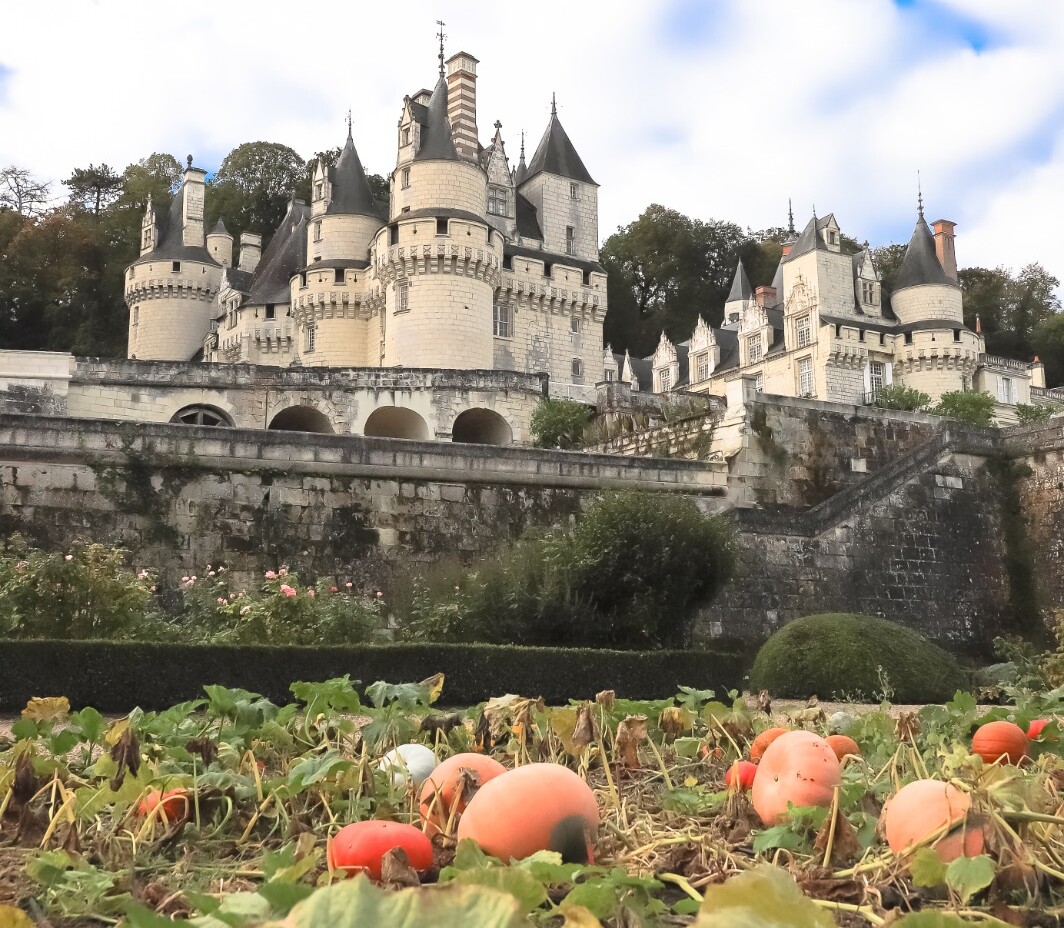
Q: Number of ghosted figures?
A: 0